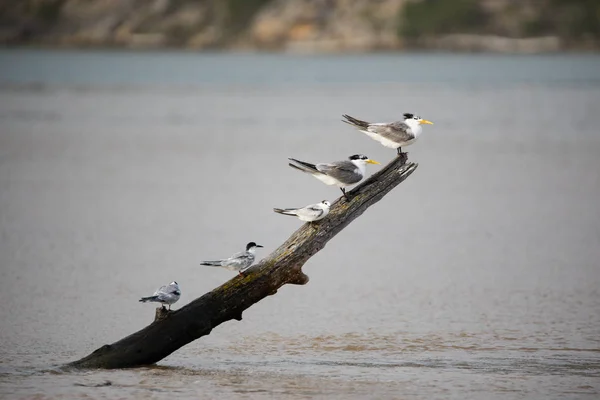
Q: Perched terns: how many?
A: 5